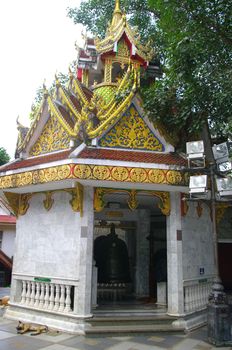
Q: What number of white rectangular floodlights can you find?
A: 4